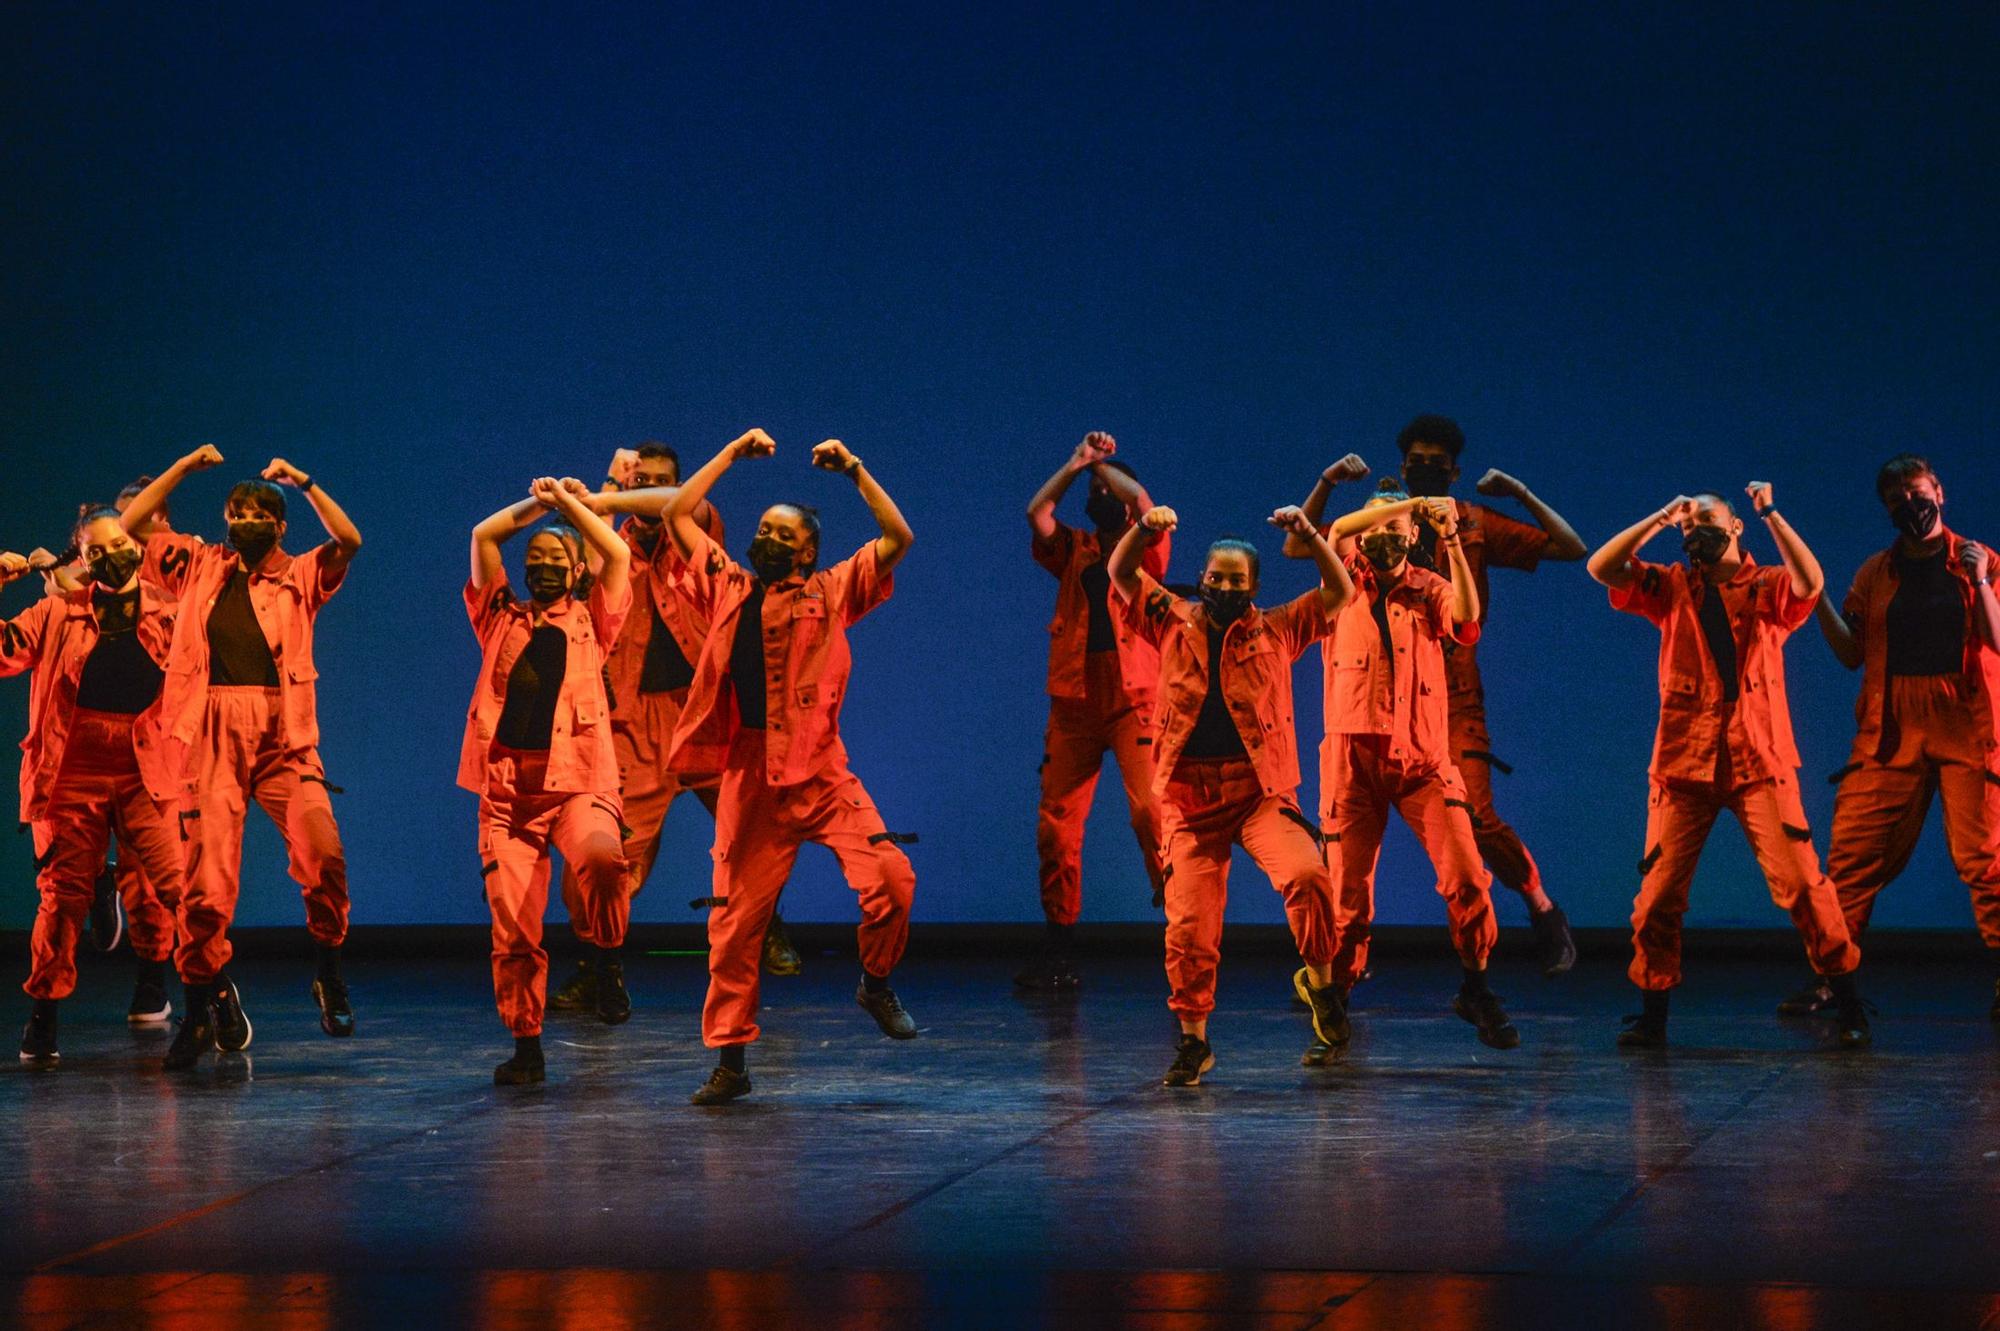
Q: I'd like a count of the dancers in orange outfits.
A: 12